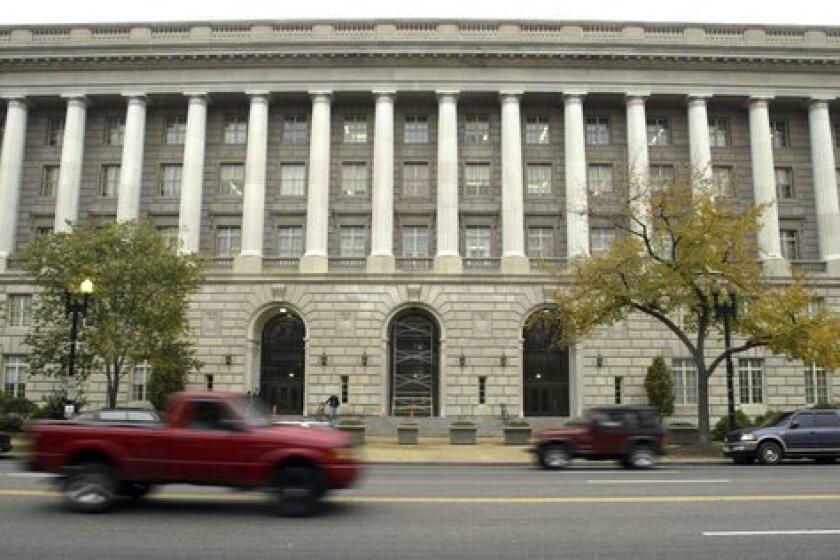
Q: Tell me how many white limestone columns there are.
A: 14